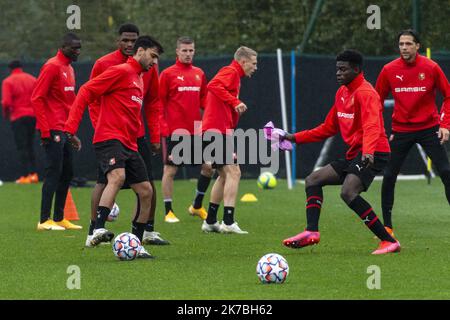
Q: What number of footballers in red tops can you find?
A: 8